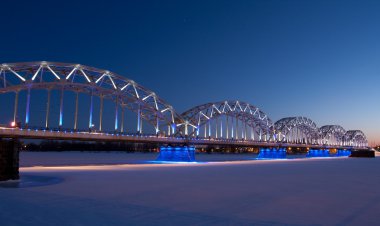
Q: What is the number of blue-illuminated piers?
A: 4